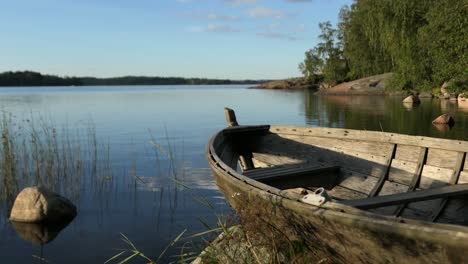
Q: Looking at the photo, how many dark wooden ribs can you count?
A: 3